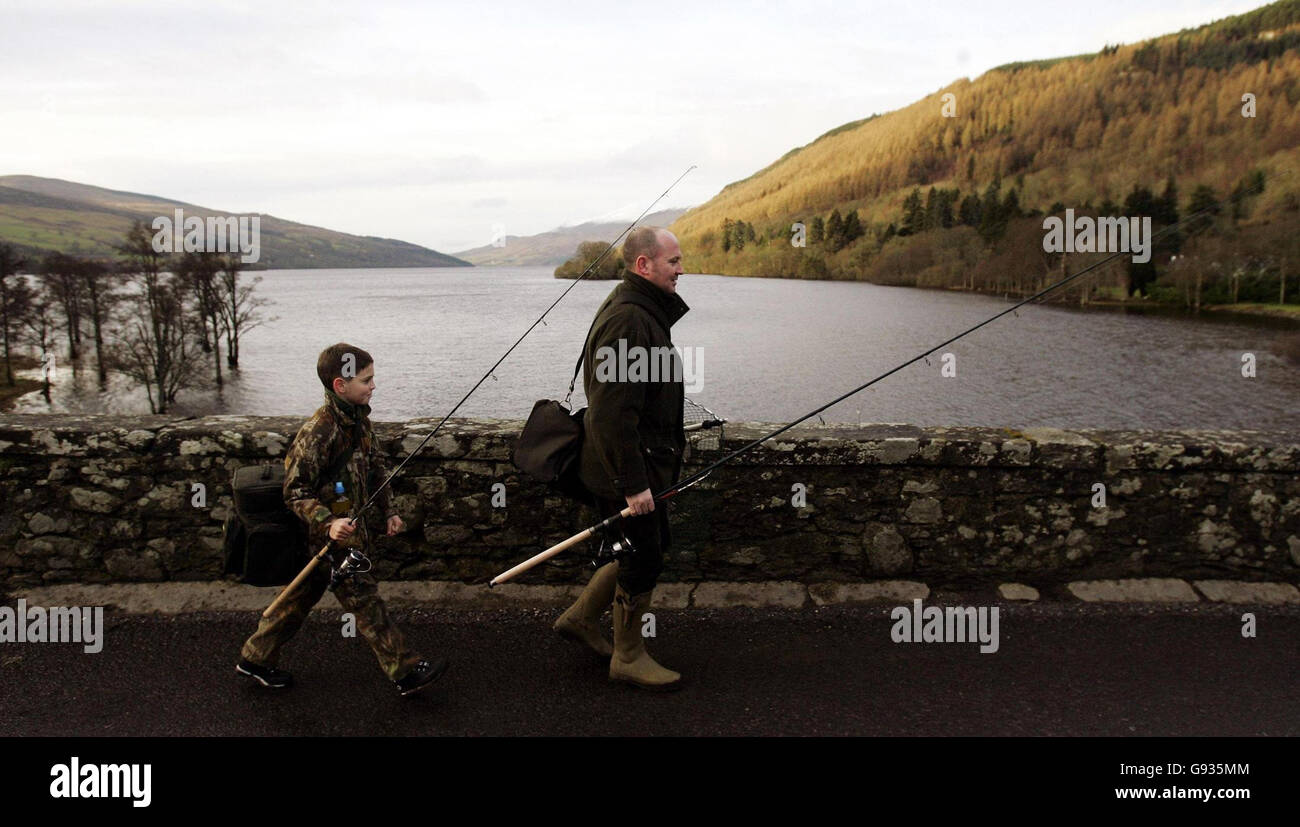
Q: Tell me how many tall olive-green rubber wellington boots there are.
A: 2